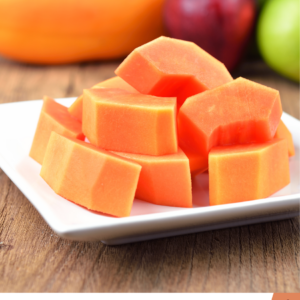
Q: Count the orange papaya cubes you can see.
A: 9